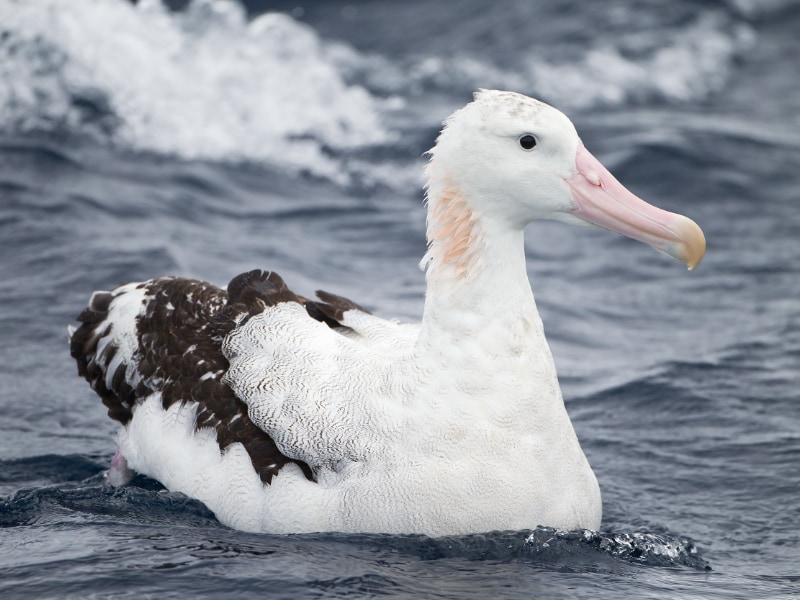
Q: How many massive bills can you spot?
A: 1